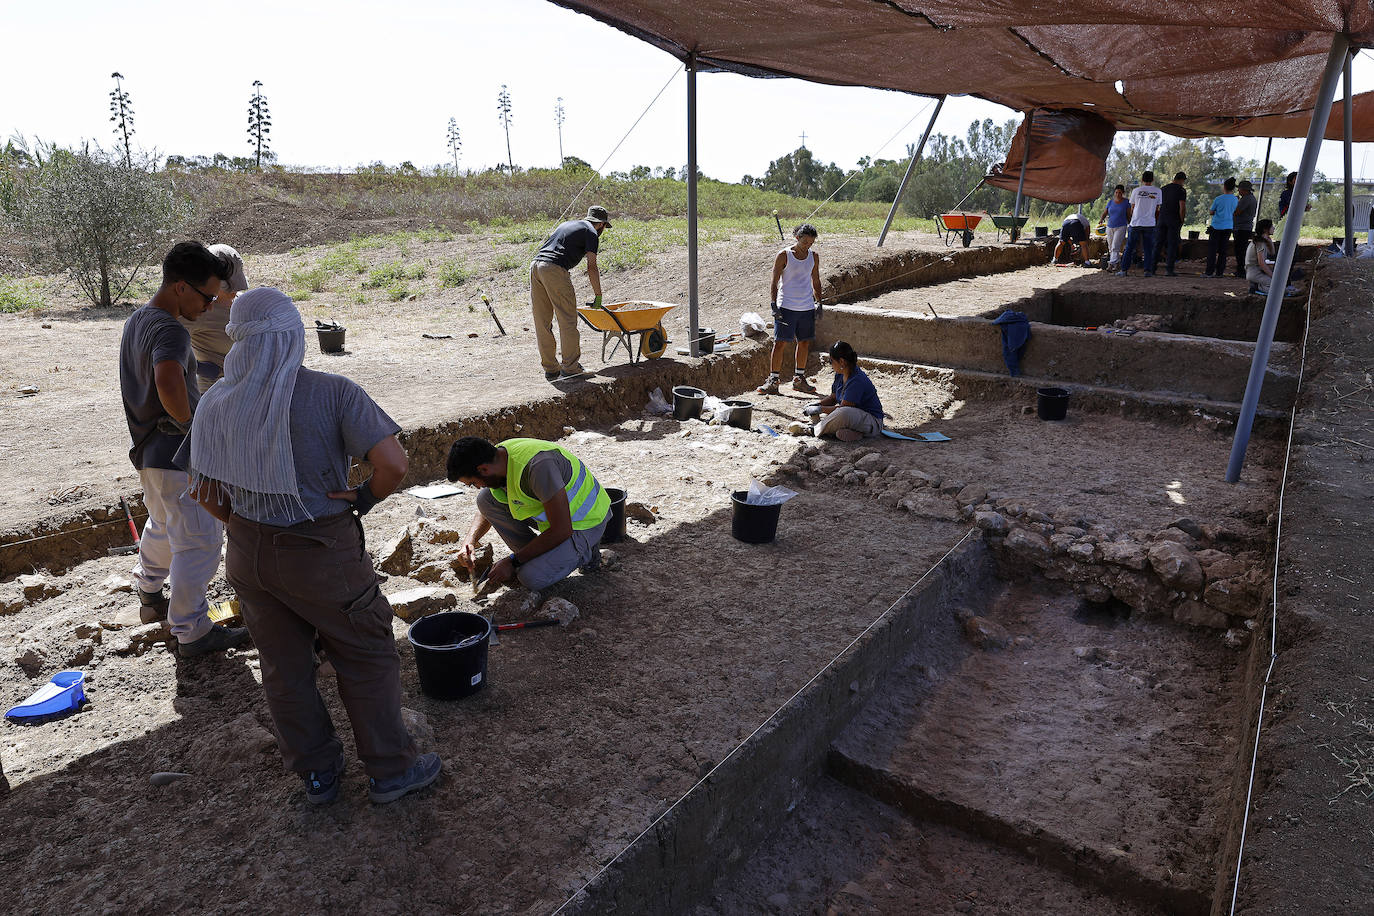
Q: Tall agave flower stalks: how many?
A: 5